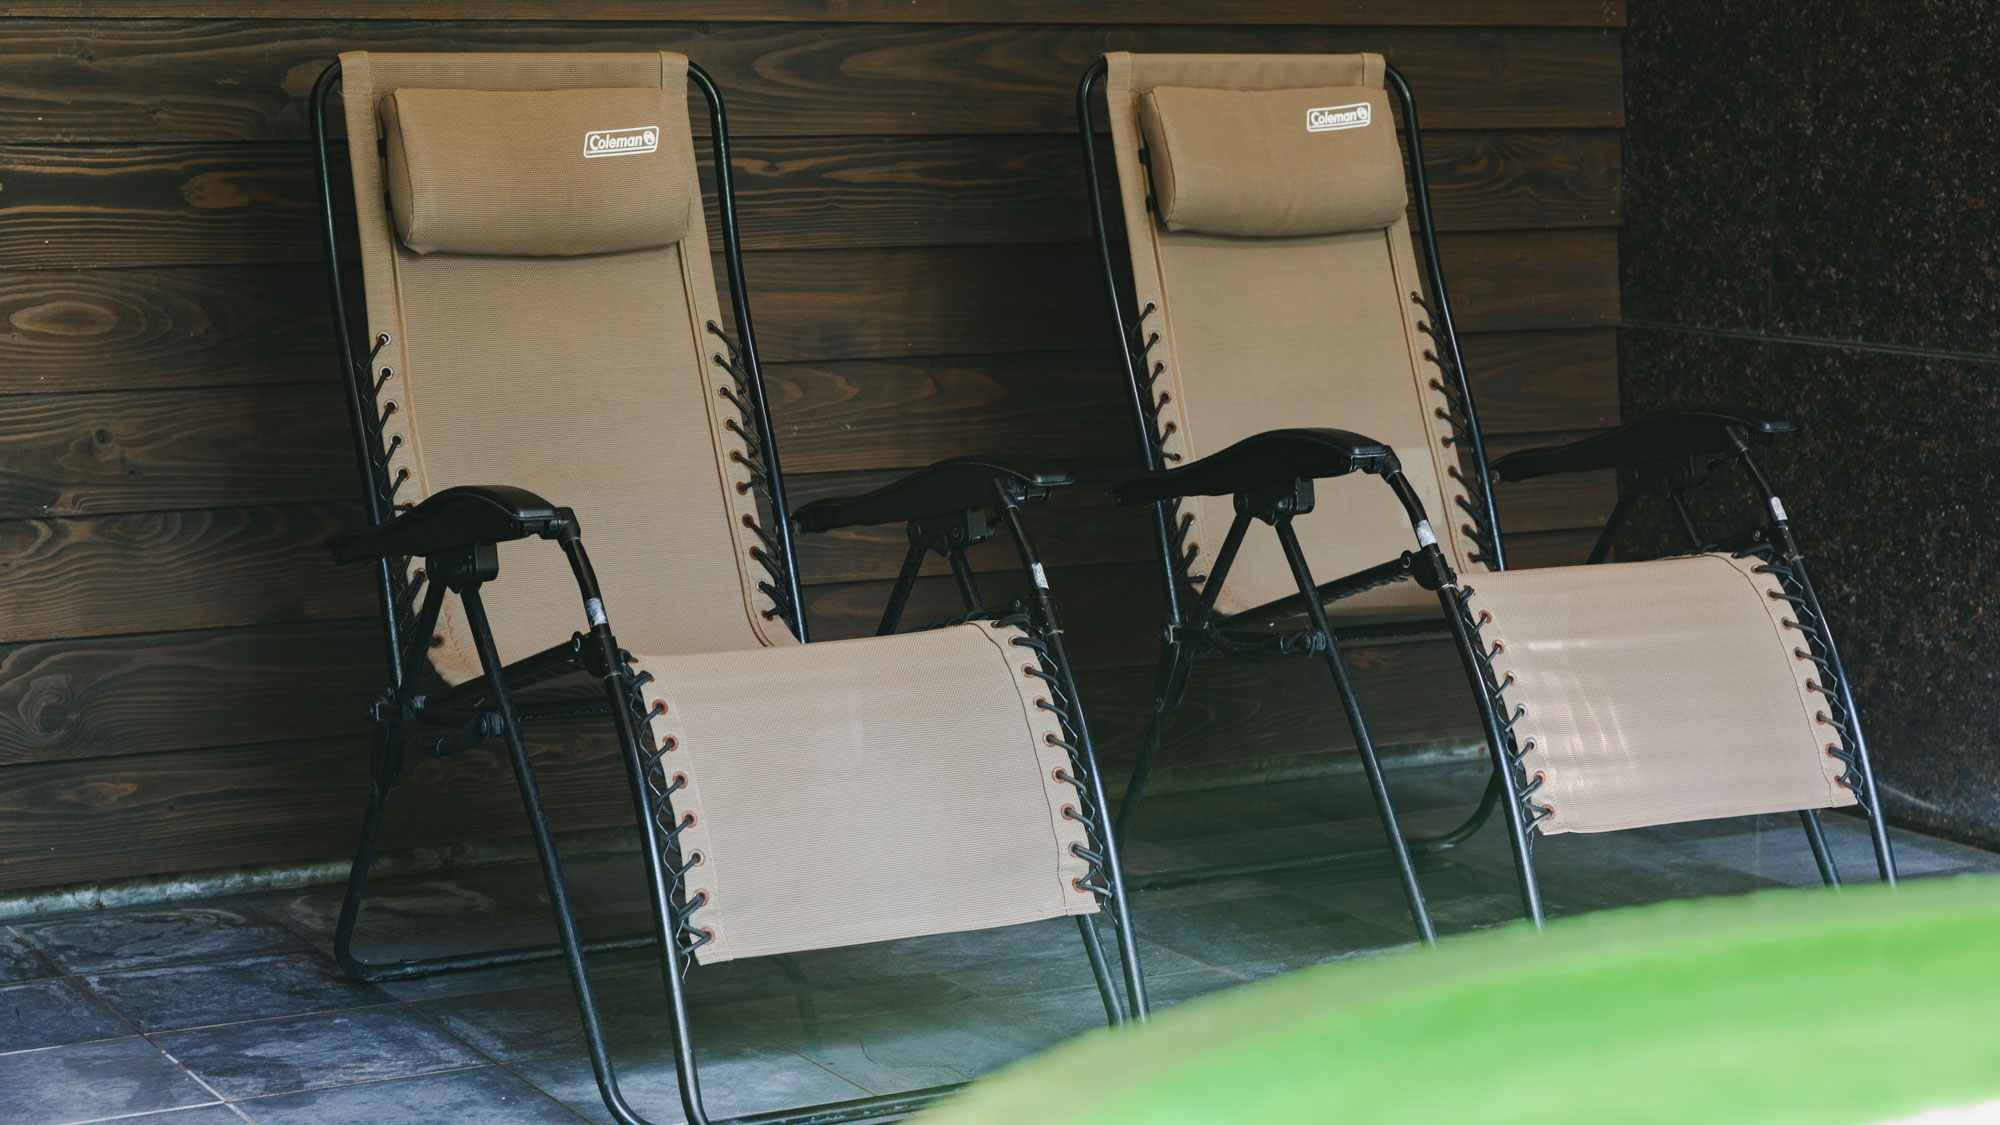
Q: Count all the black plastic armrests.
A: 4